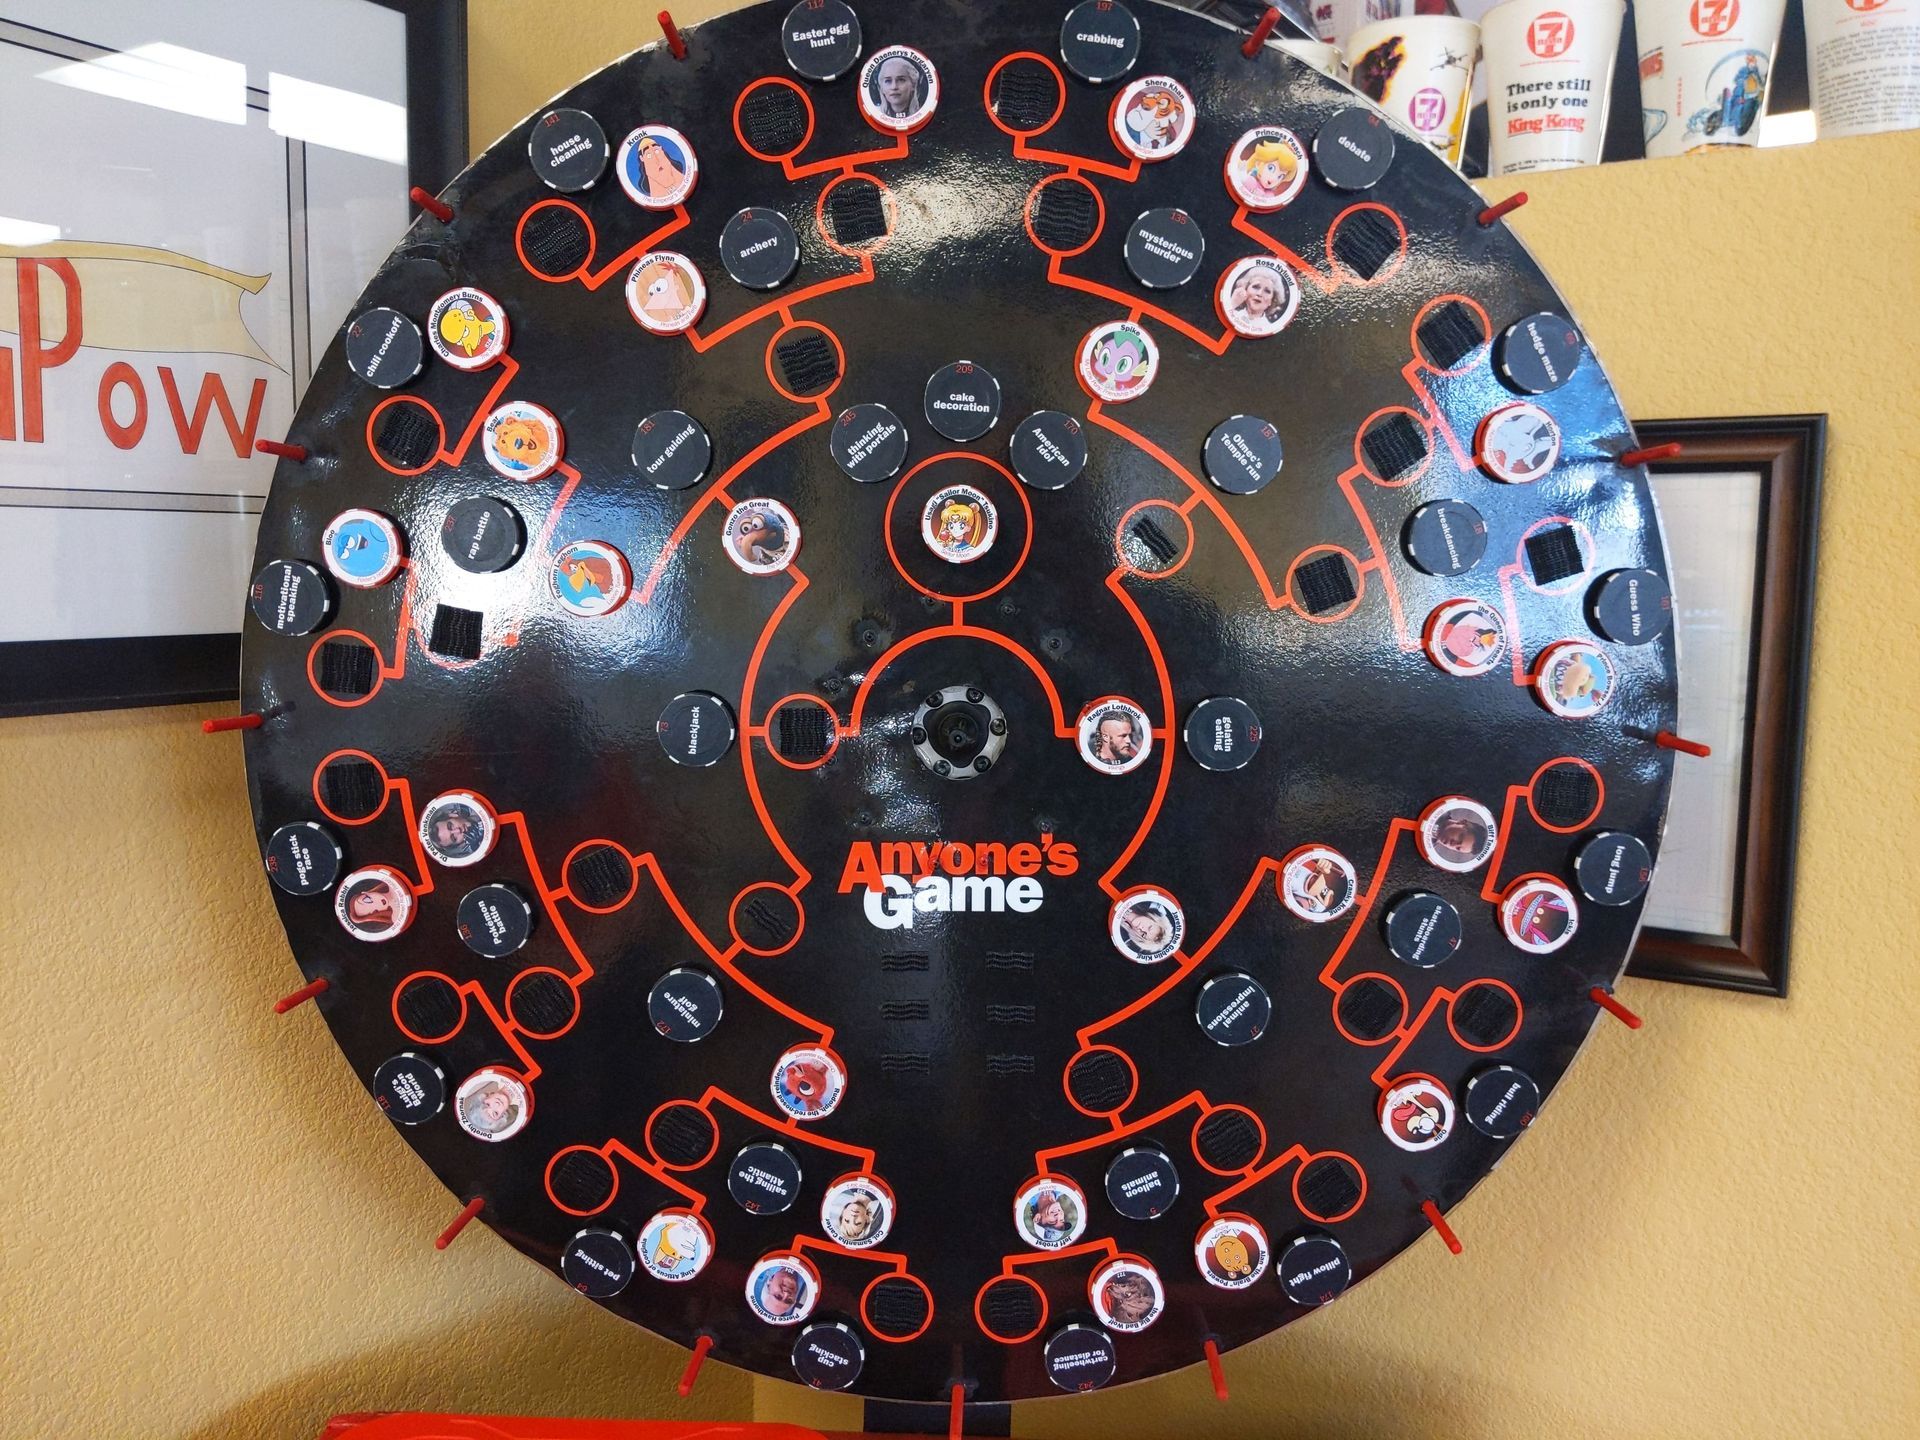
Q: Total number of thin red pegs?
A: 15